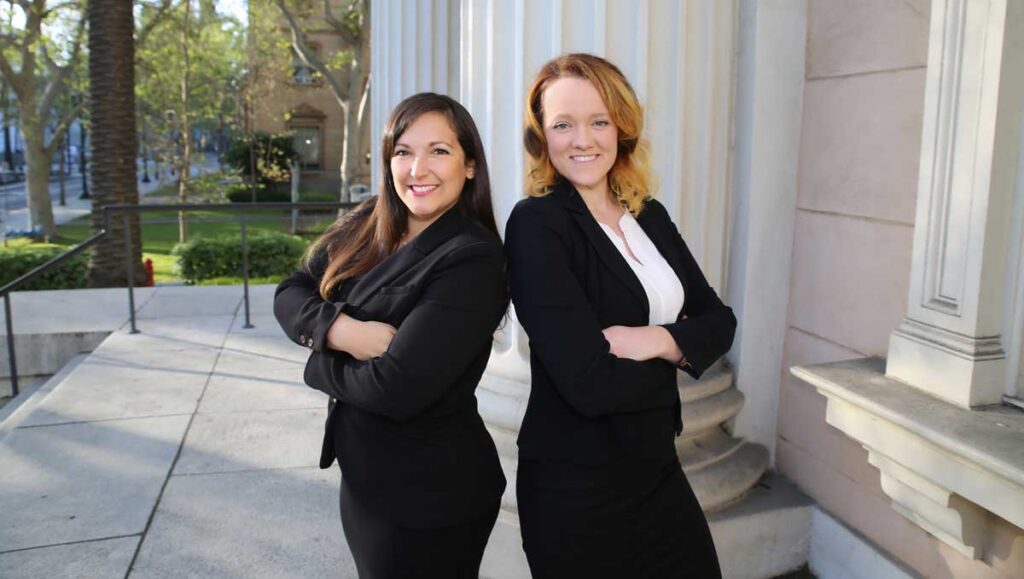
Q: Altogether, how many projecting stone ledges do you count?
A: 1